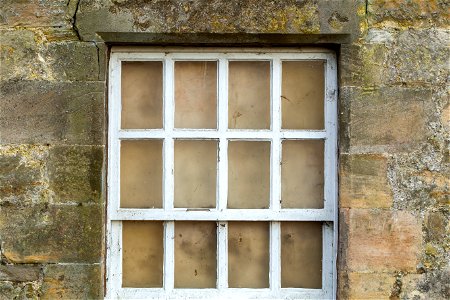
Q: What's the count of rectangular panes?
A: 12